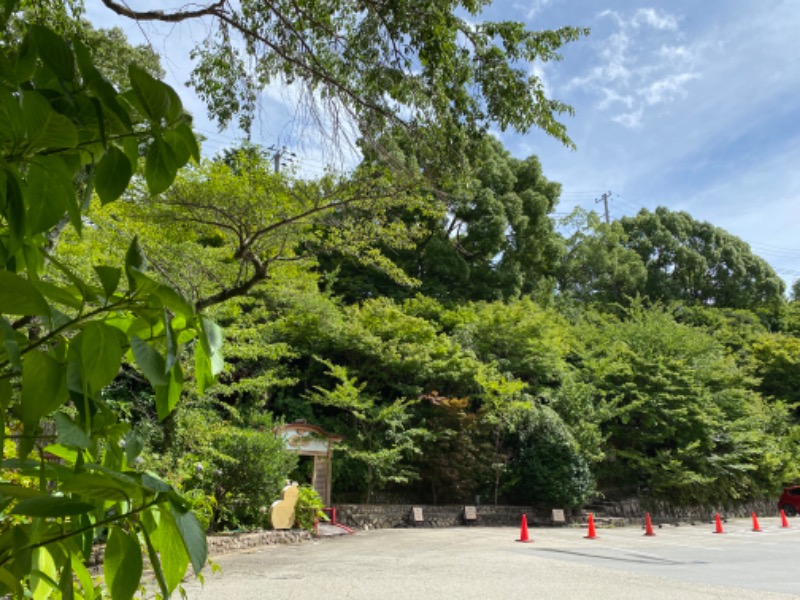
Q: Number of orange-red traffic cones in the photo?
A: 6